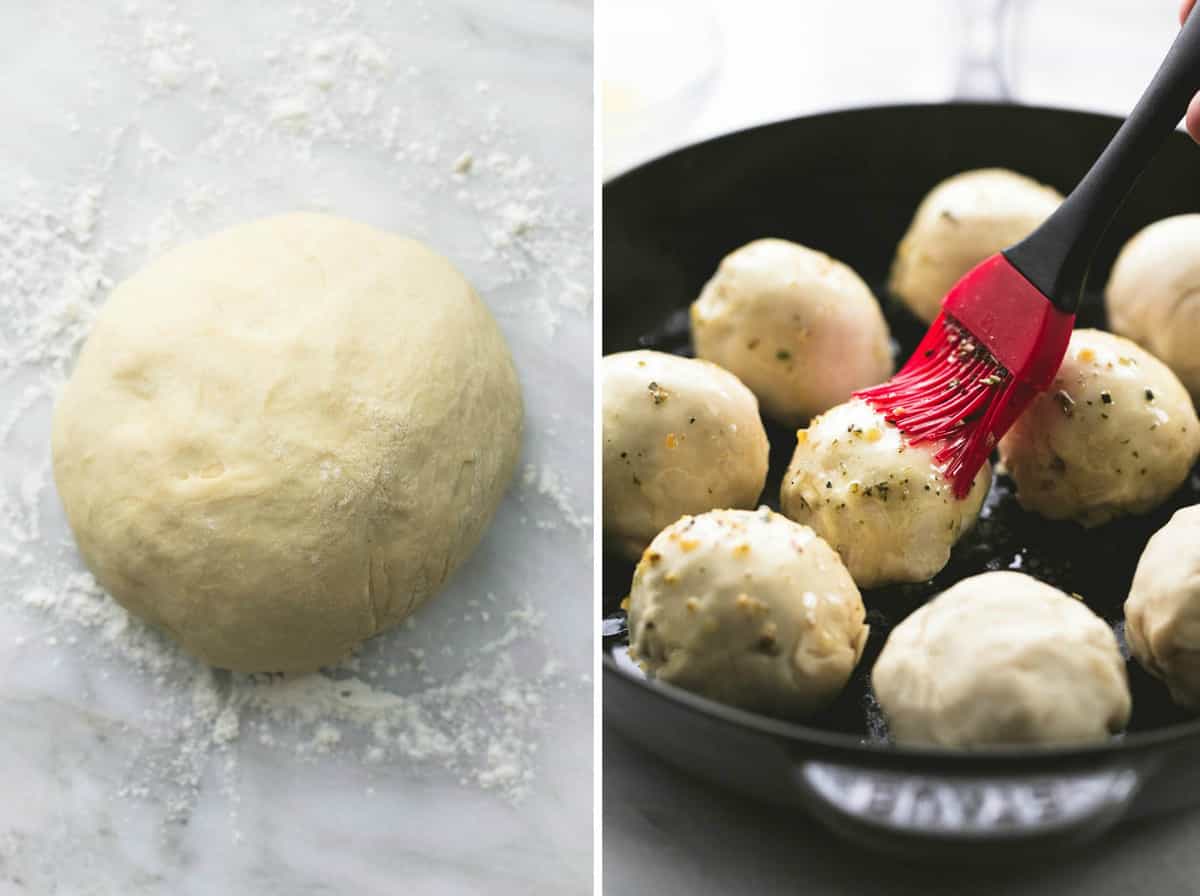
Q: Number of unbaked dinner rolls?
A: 9